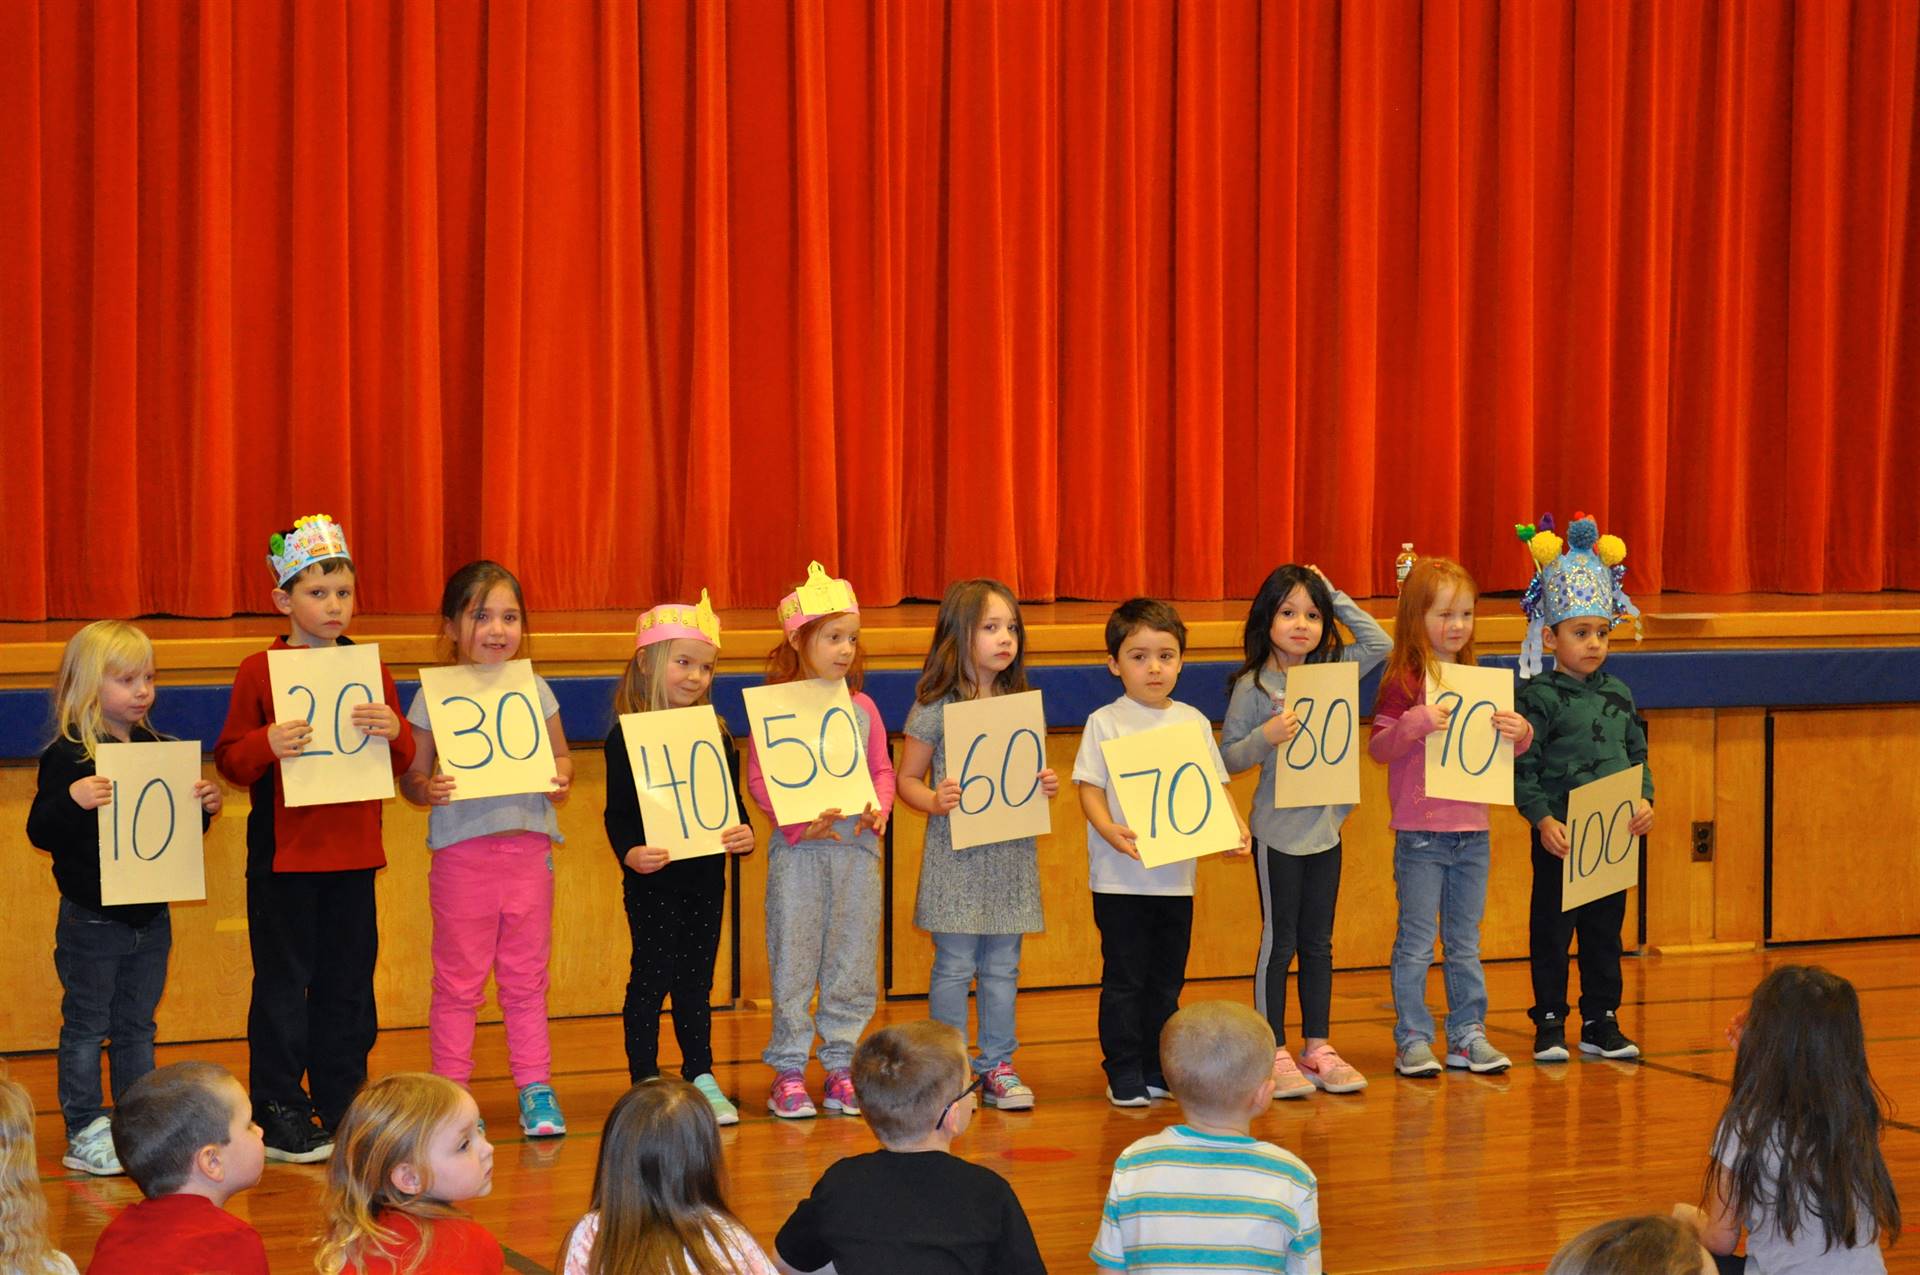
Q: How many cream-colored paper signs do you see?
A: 10